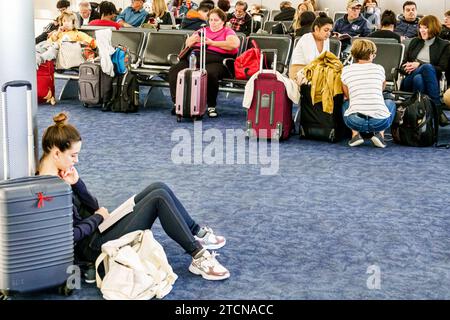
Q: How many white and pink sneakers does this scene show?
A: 2